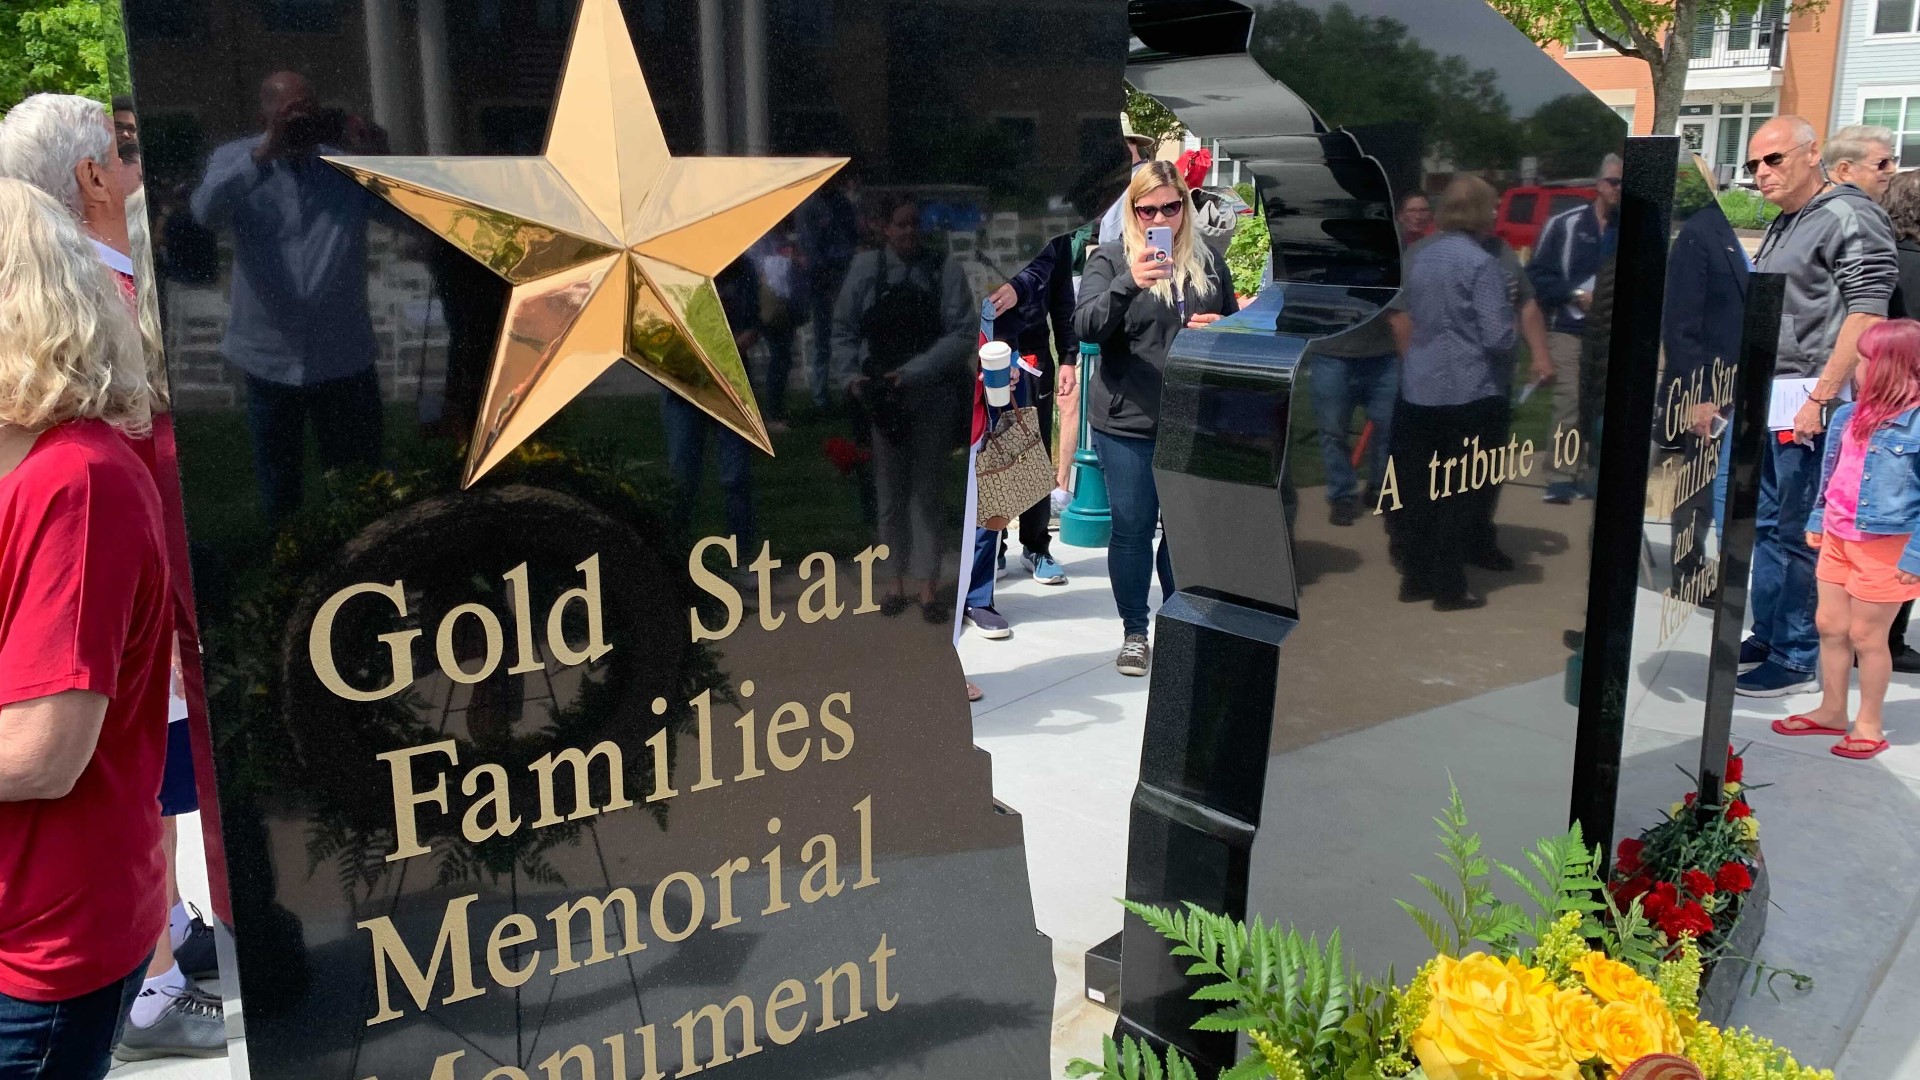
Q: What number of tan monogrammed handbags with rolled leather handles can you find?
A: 1